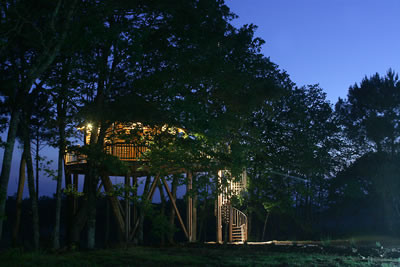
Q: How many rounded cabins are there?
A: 1